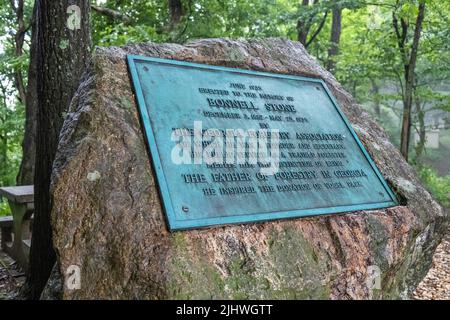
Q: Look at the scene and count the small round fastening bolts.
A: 4